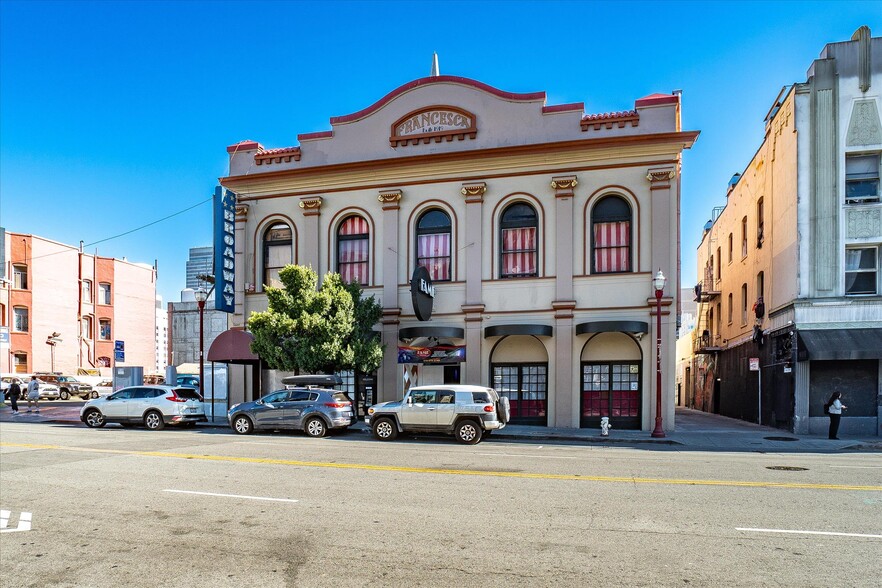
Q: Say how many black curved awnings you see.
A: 3